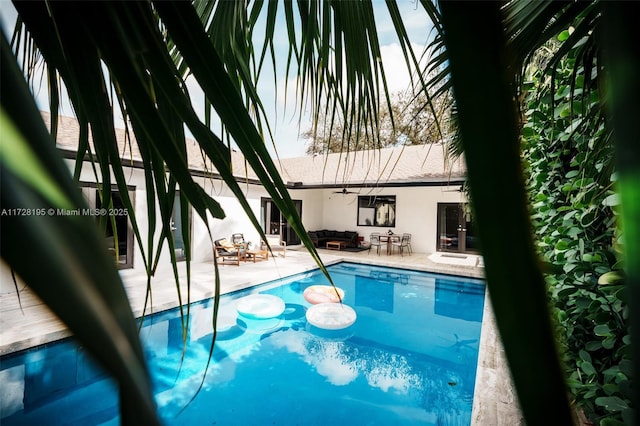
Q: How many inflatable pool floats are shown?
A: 3